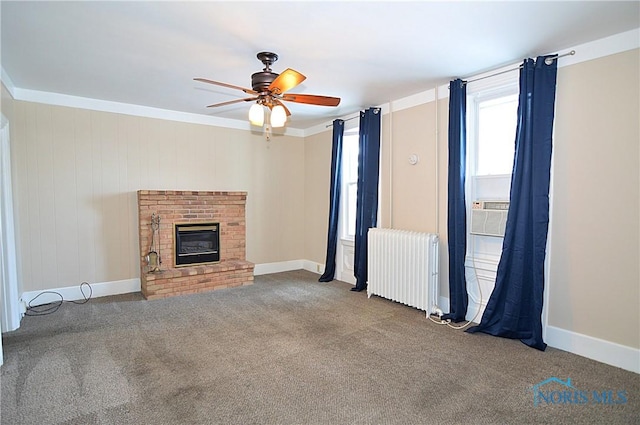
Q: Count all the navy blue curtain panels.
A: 4